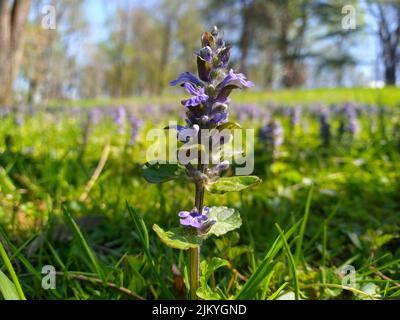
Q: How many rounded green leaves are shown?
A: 4